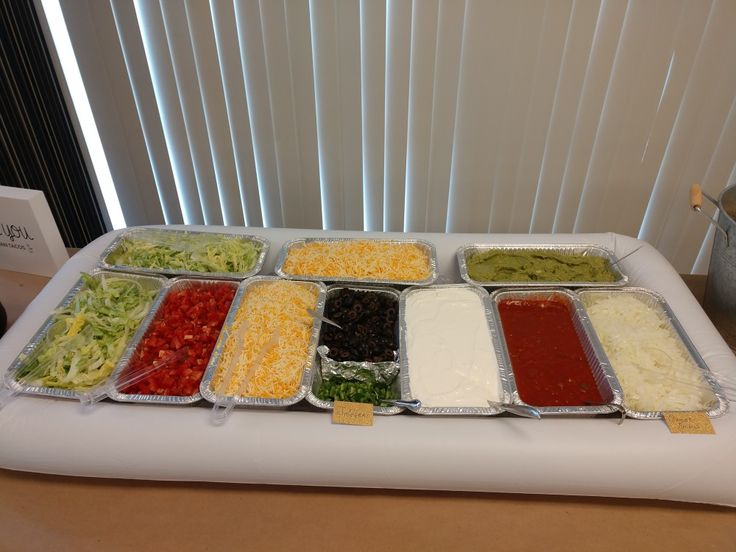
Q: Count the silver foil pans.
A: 10